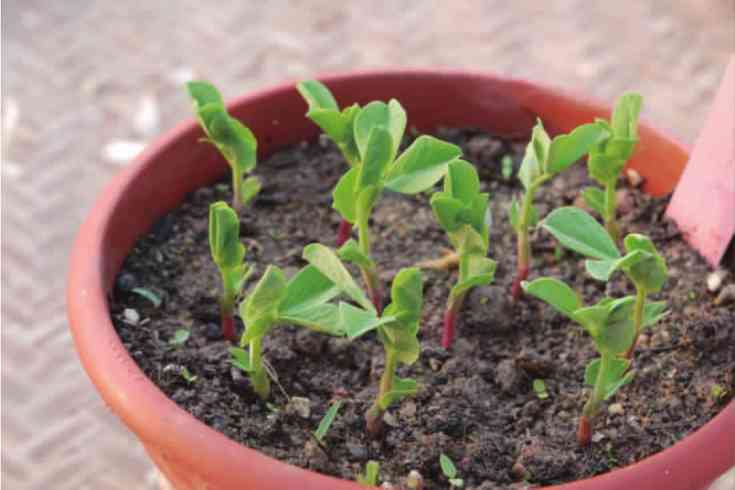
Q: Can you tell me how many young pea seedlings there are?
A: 11